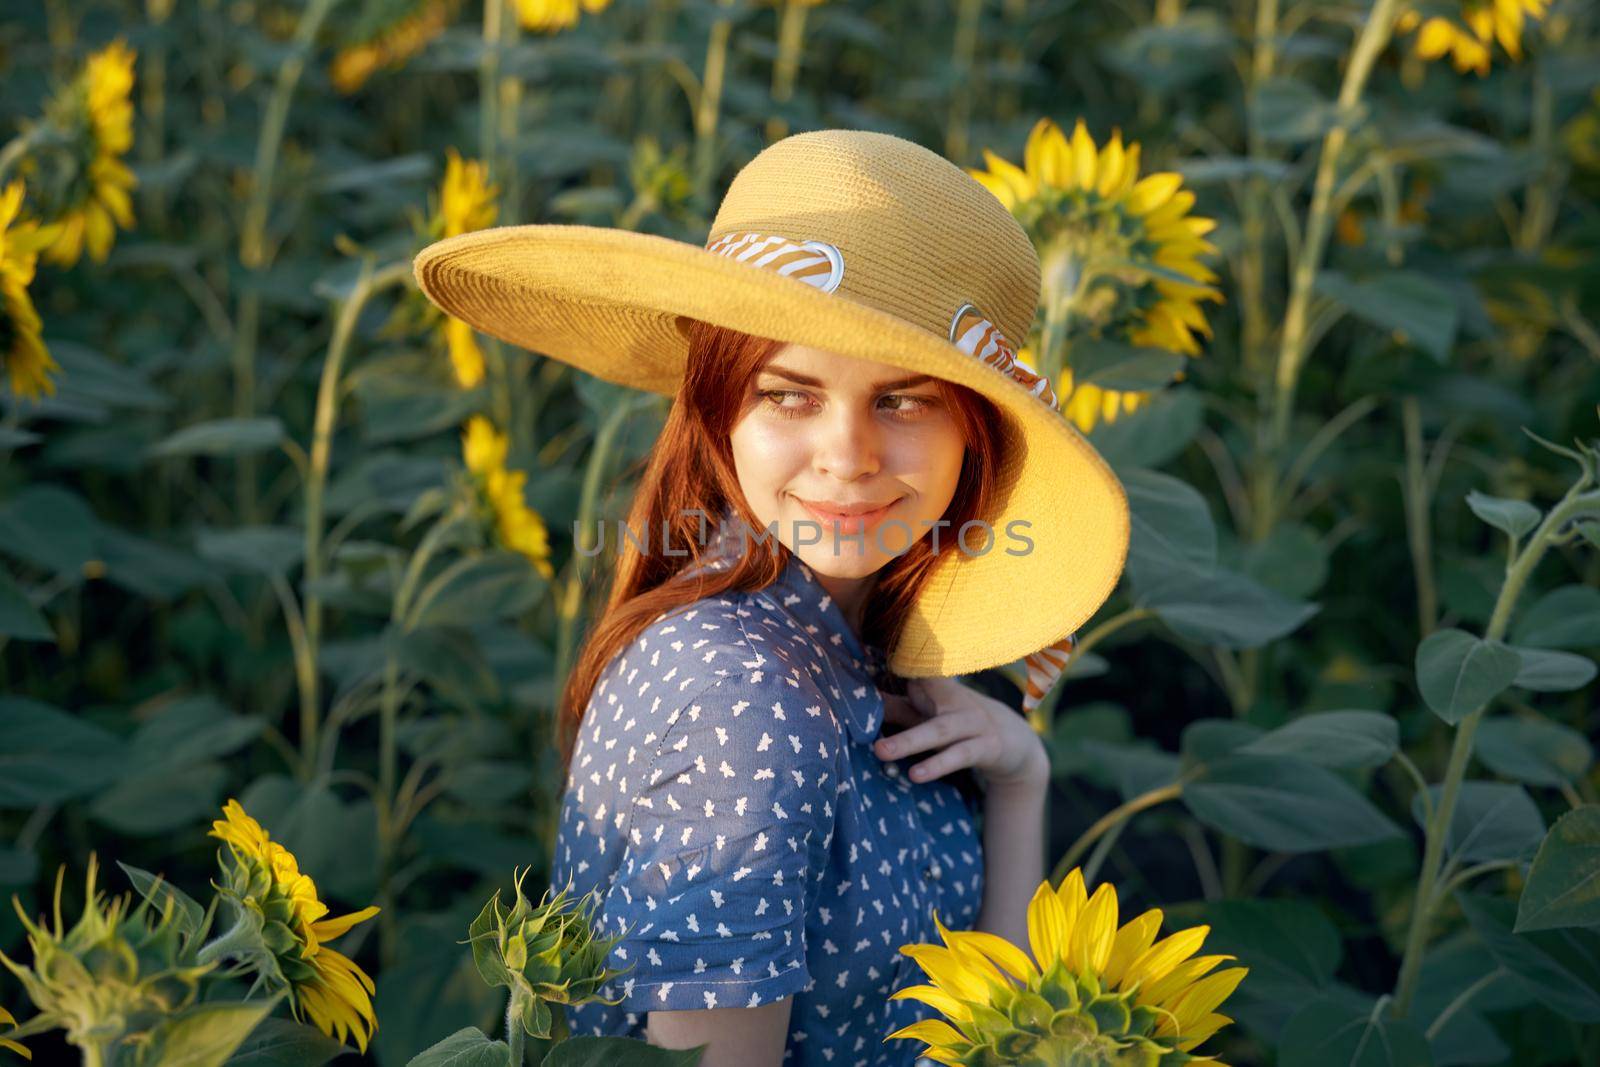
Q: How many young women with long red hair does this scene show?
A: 1